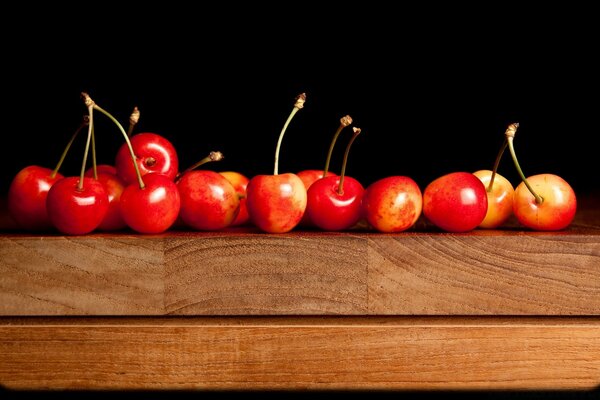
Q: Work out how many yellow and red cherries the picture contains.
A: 14